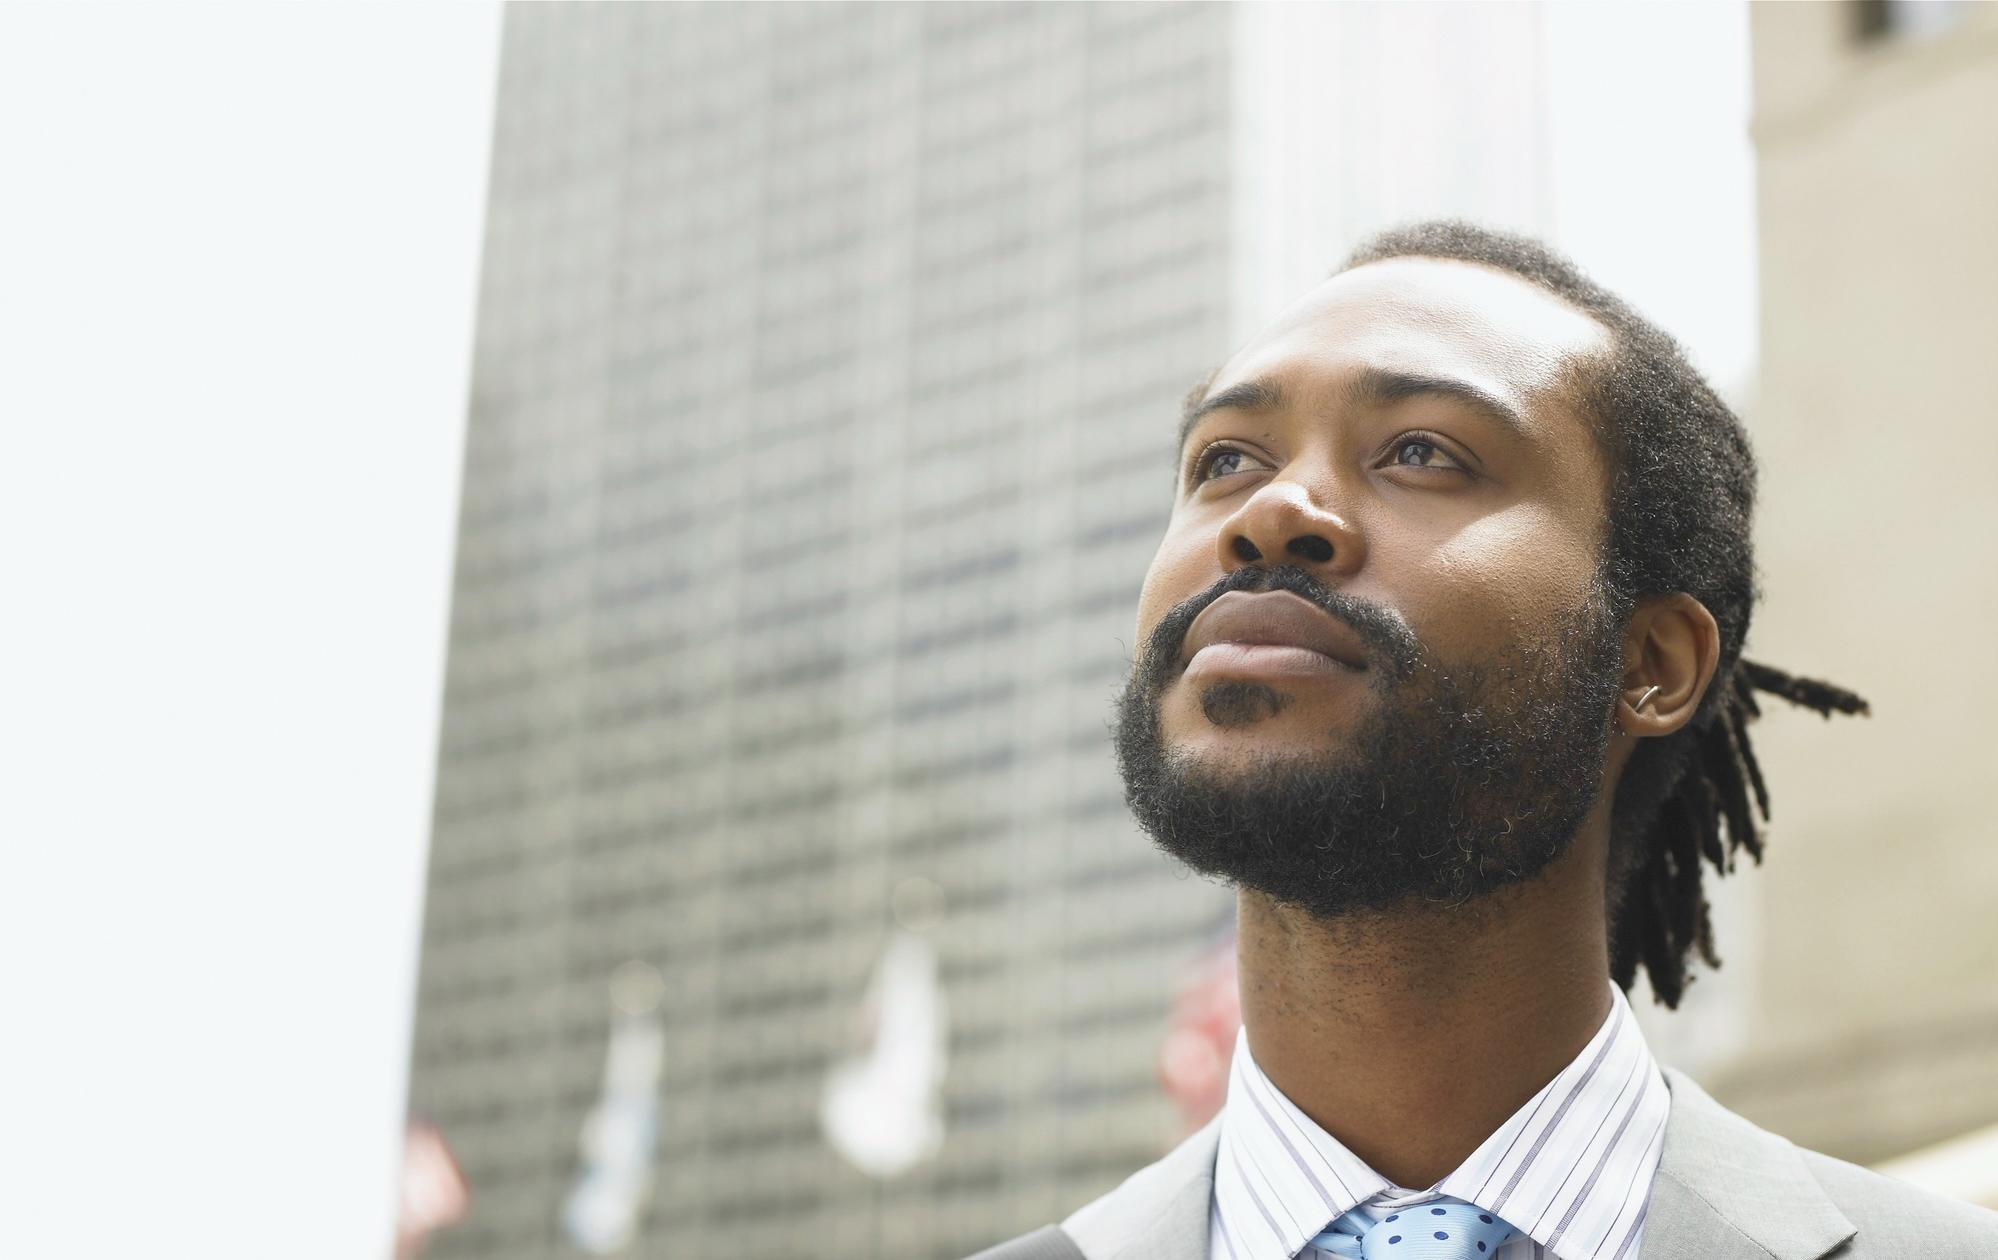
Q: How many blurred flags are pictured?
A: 4